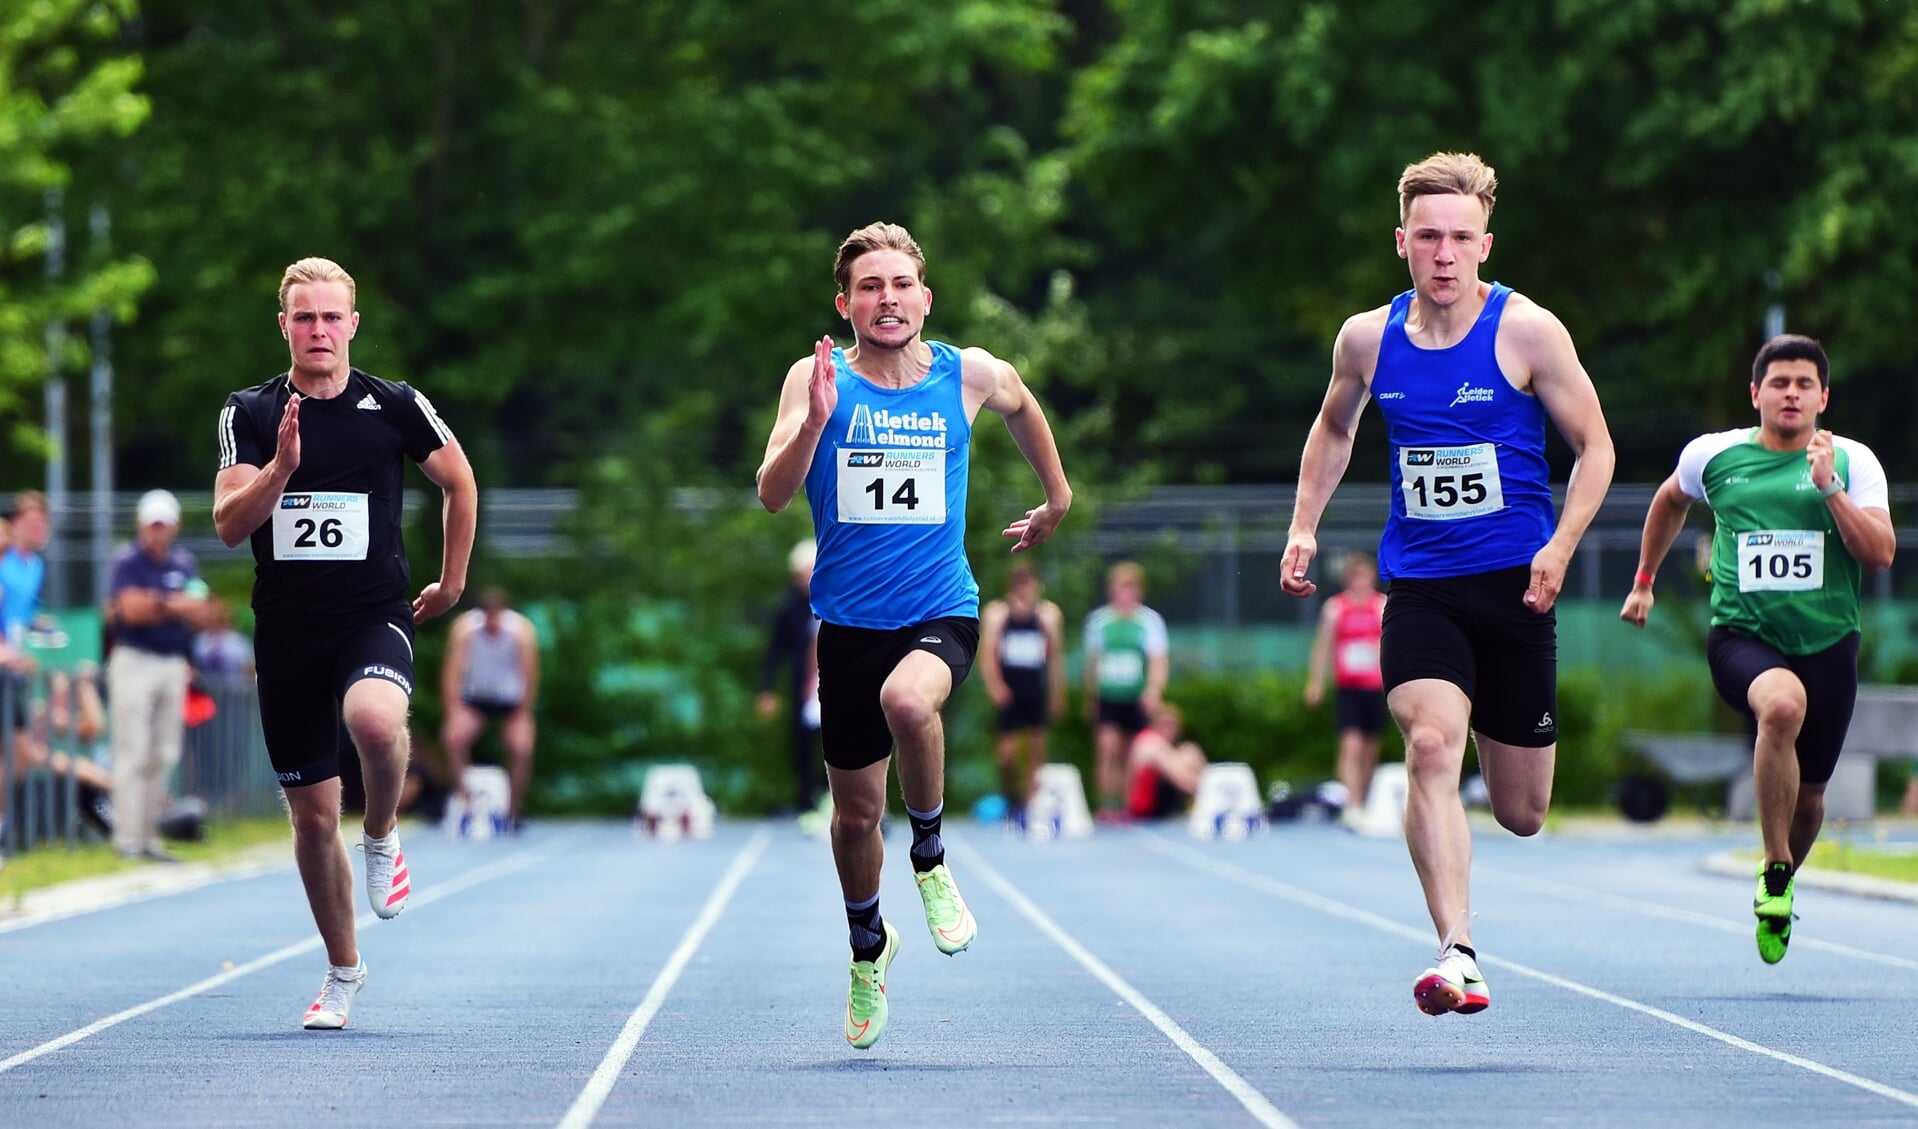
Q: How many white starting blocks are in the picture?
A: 5